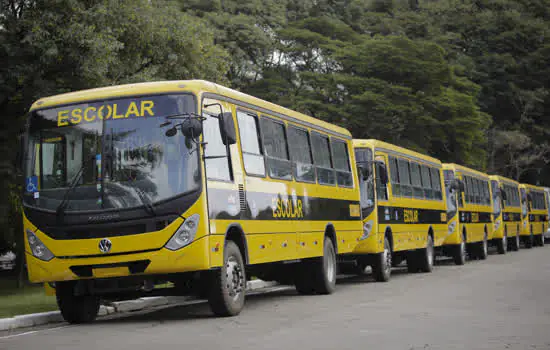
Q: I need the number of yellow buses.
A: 5